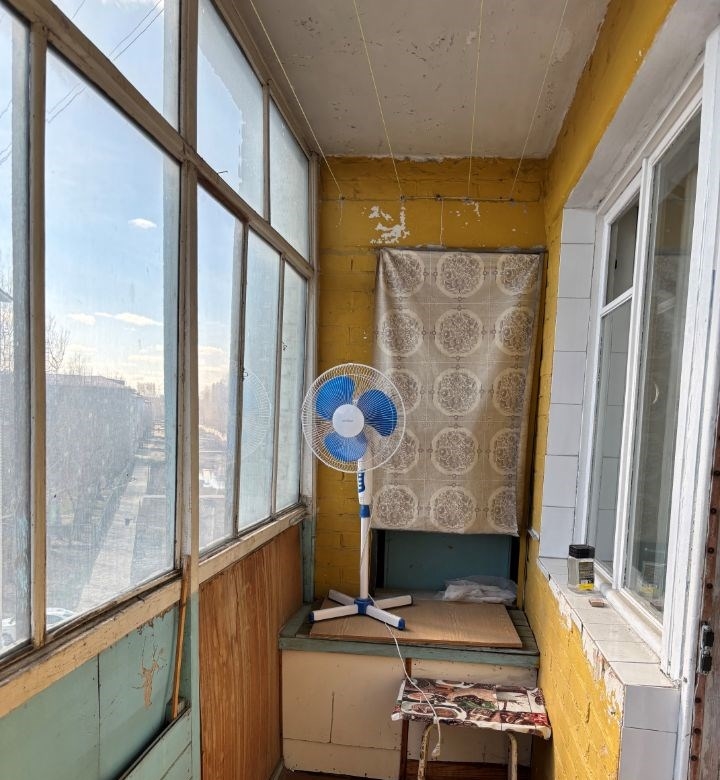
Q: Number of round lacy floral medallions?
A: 15